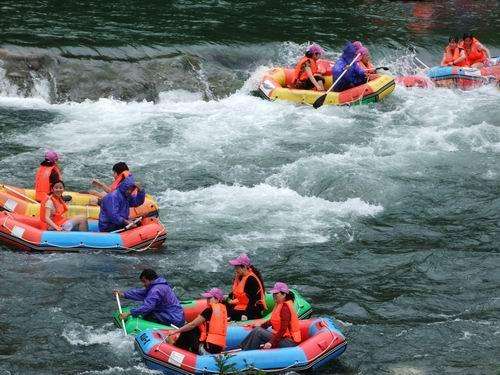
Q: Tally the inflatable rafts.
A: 6